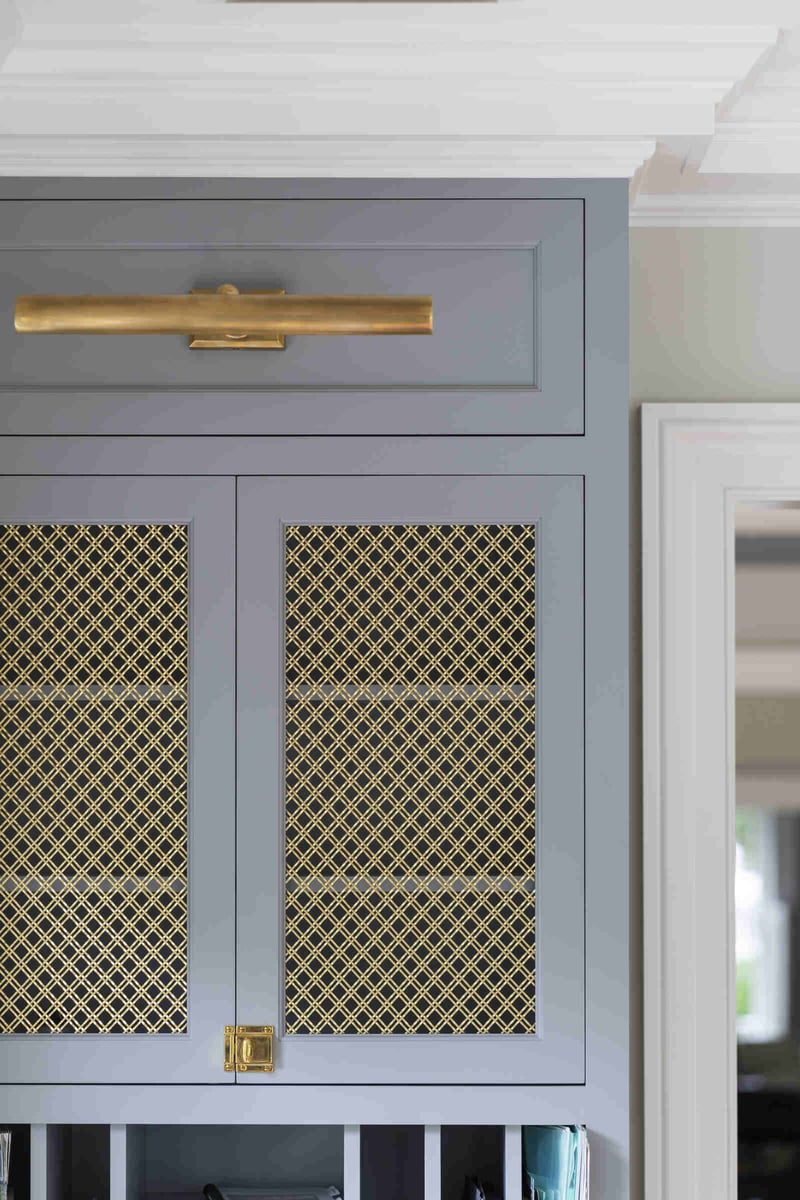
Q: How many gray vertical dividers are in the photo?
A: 5